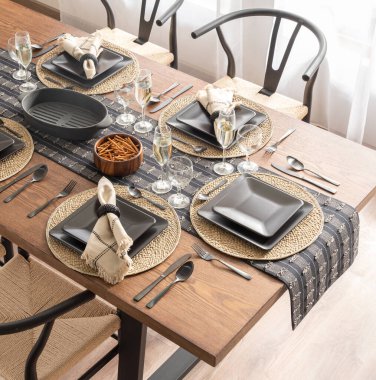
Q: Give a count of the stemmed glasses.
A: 8